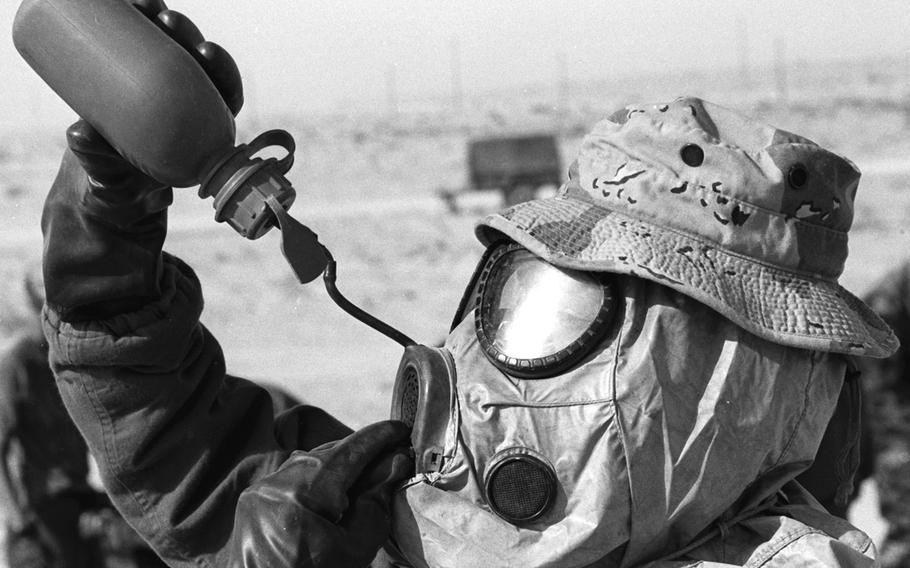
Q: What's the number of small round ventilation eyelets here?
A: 2